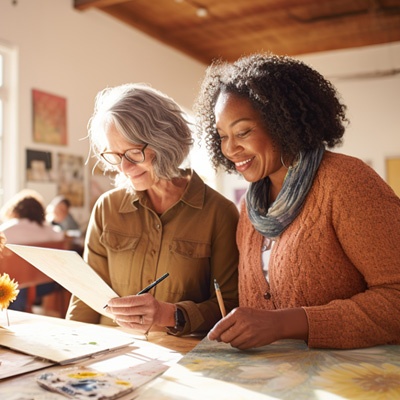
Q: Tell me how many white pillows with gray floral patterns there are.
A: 0